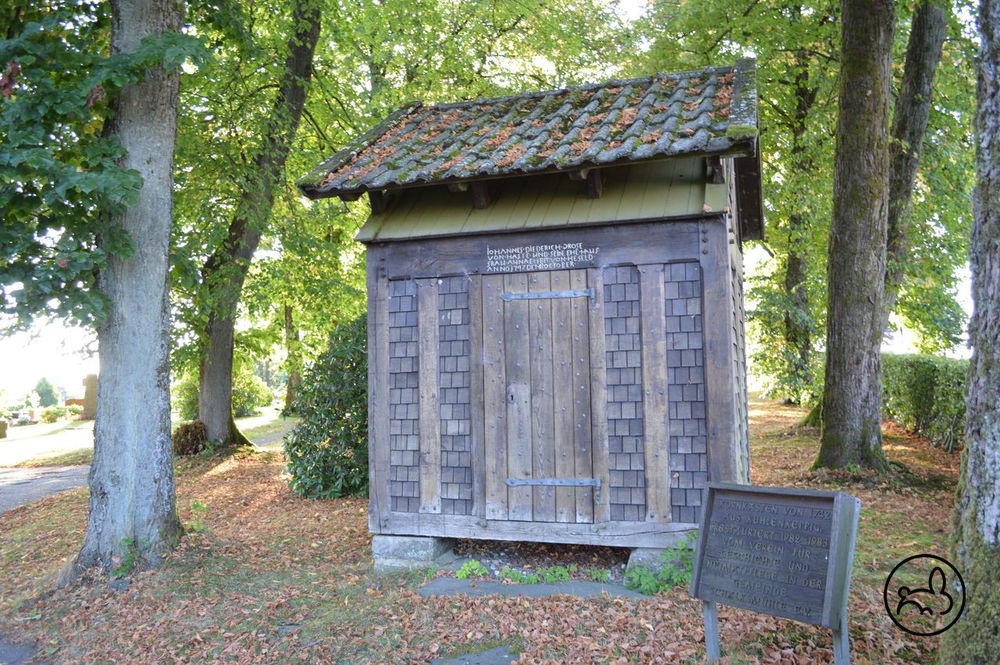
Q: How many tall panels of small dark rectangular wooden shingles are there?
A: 4